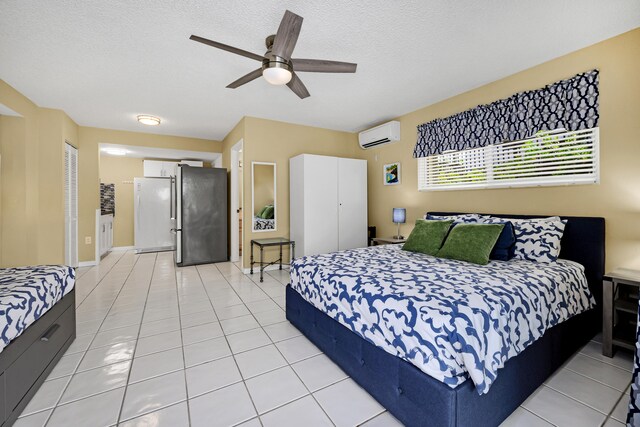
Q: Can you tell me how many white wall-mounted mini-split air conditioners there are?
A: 1